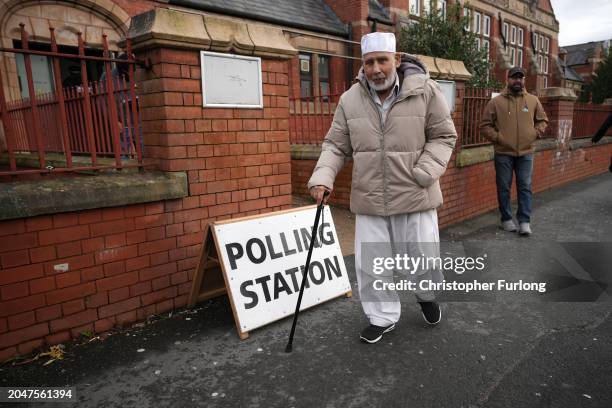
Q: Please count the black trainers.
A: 2